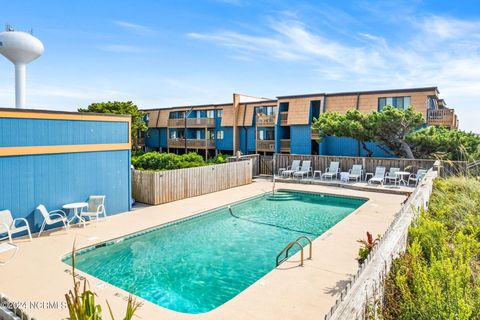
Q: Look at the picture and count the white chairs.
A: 11